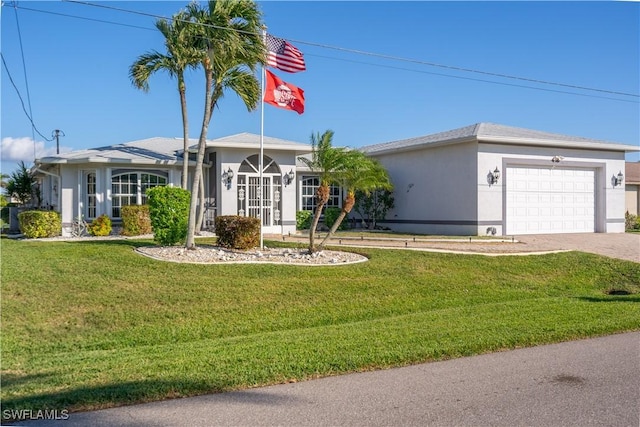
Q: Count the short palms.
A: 2